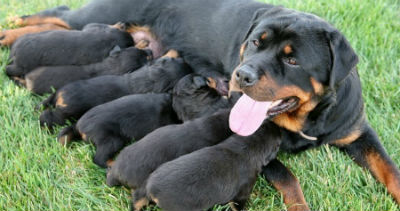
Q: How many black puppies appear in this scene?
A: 6